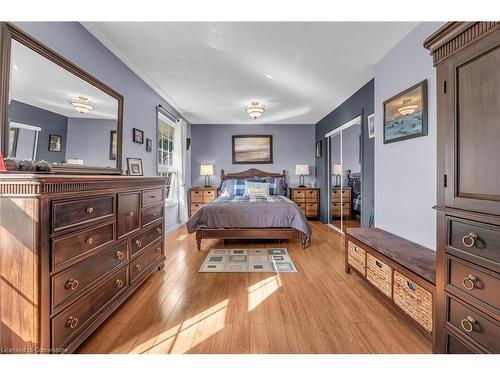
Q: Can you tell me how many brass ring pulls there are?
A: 11